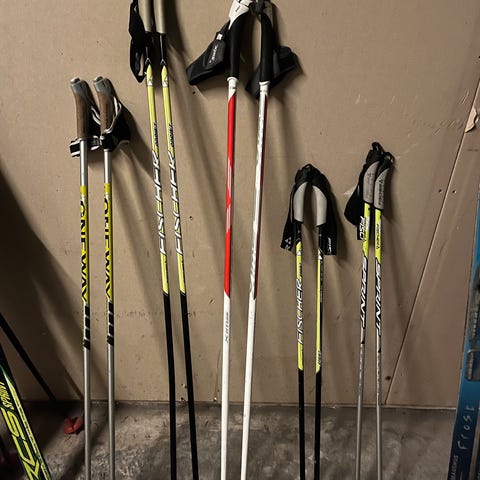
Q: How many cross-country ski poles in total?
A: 10